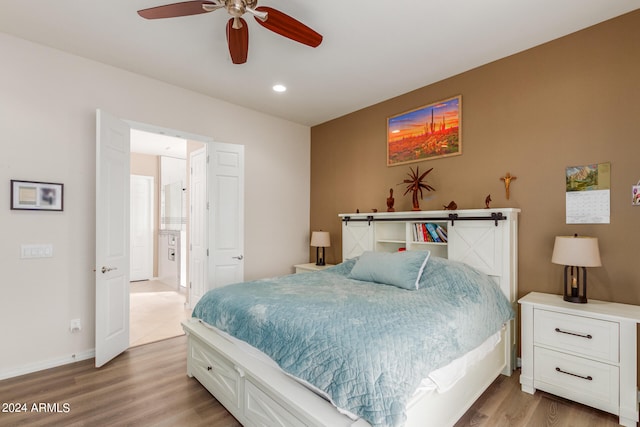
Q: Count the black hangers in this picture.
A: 4